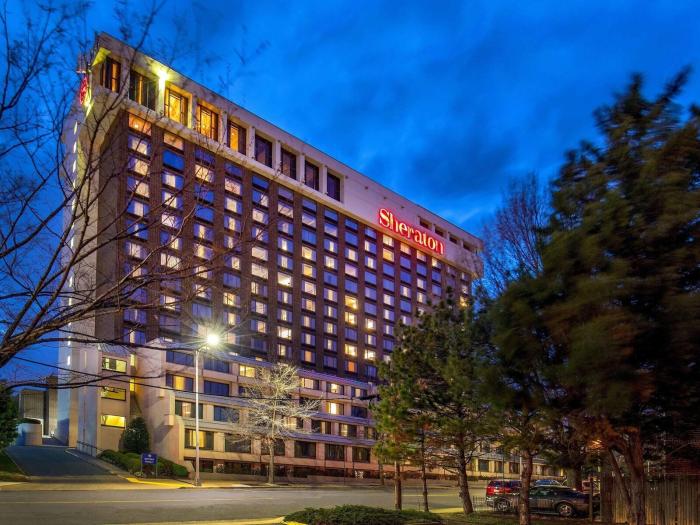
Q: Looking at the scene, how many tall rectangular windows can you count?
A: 9